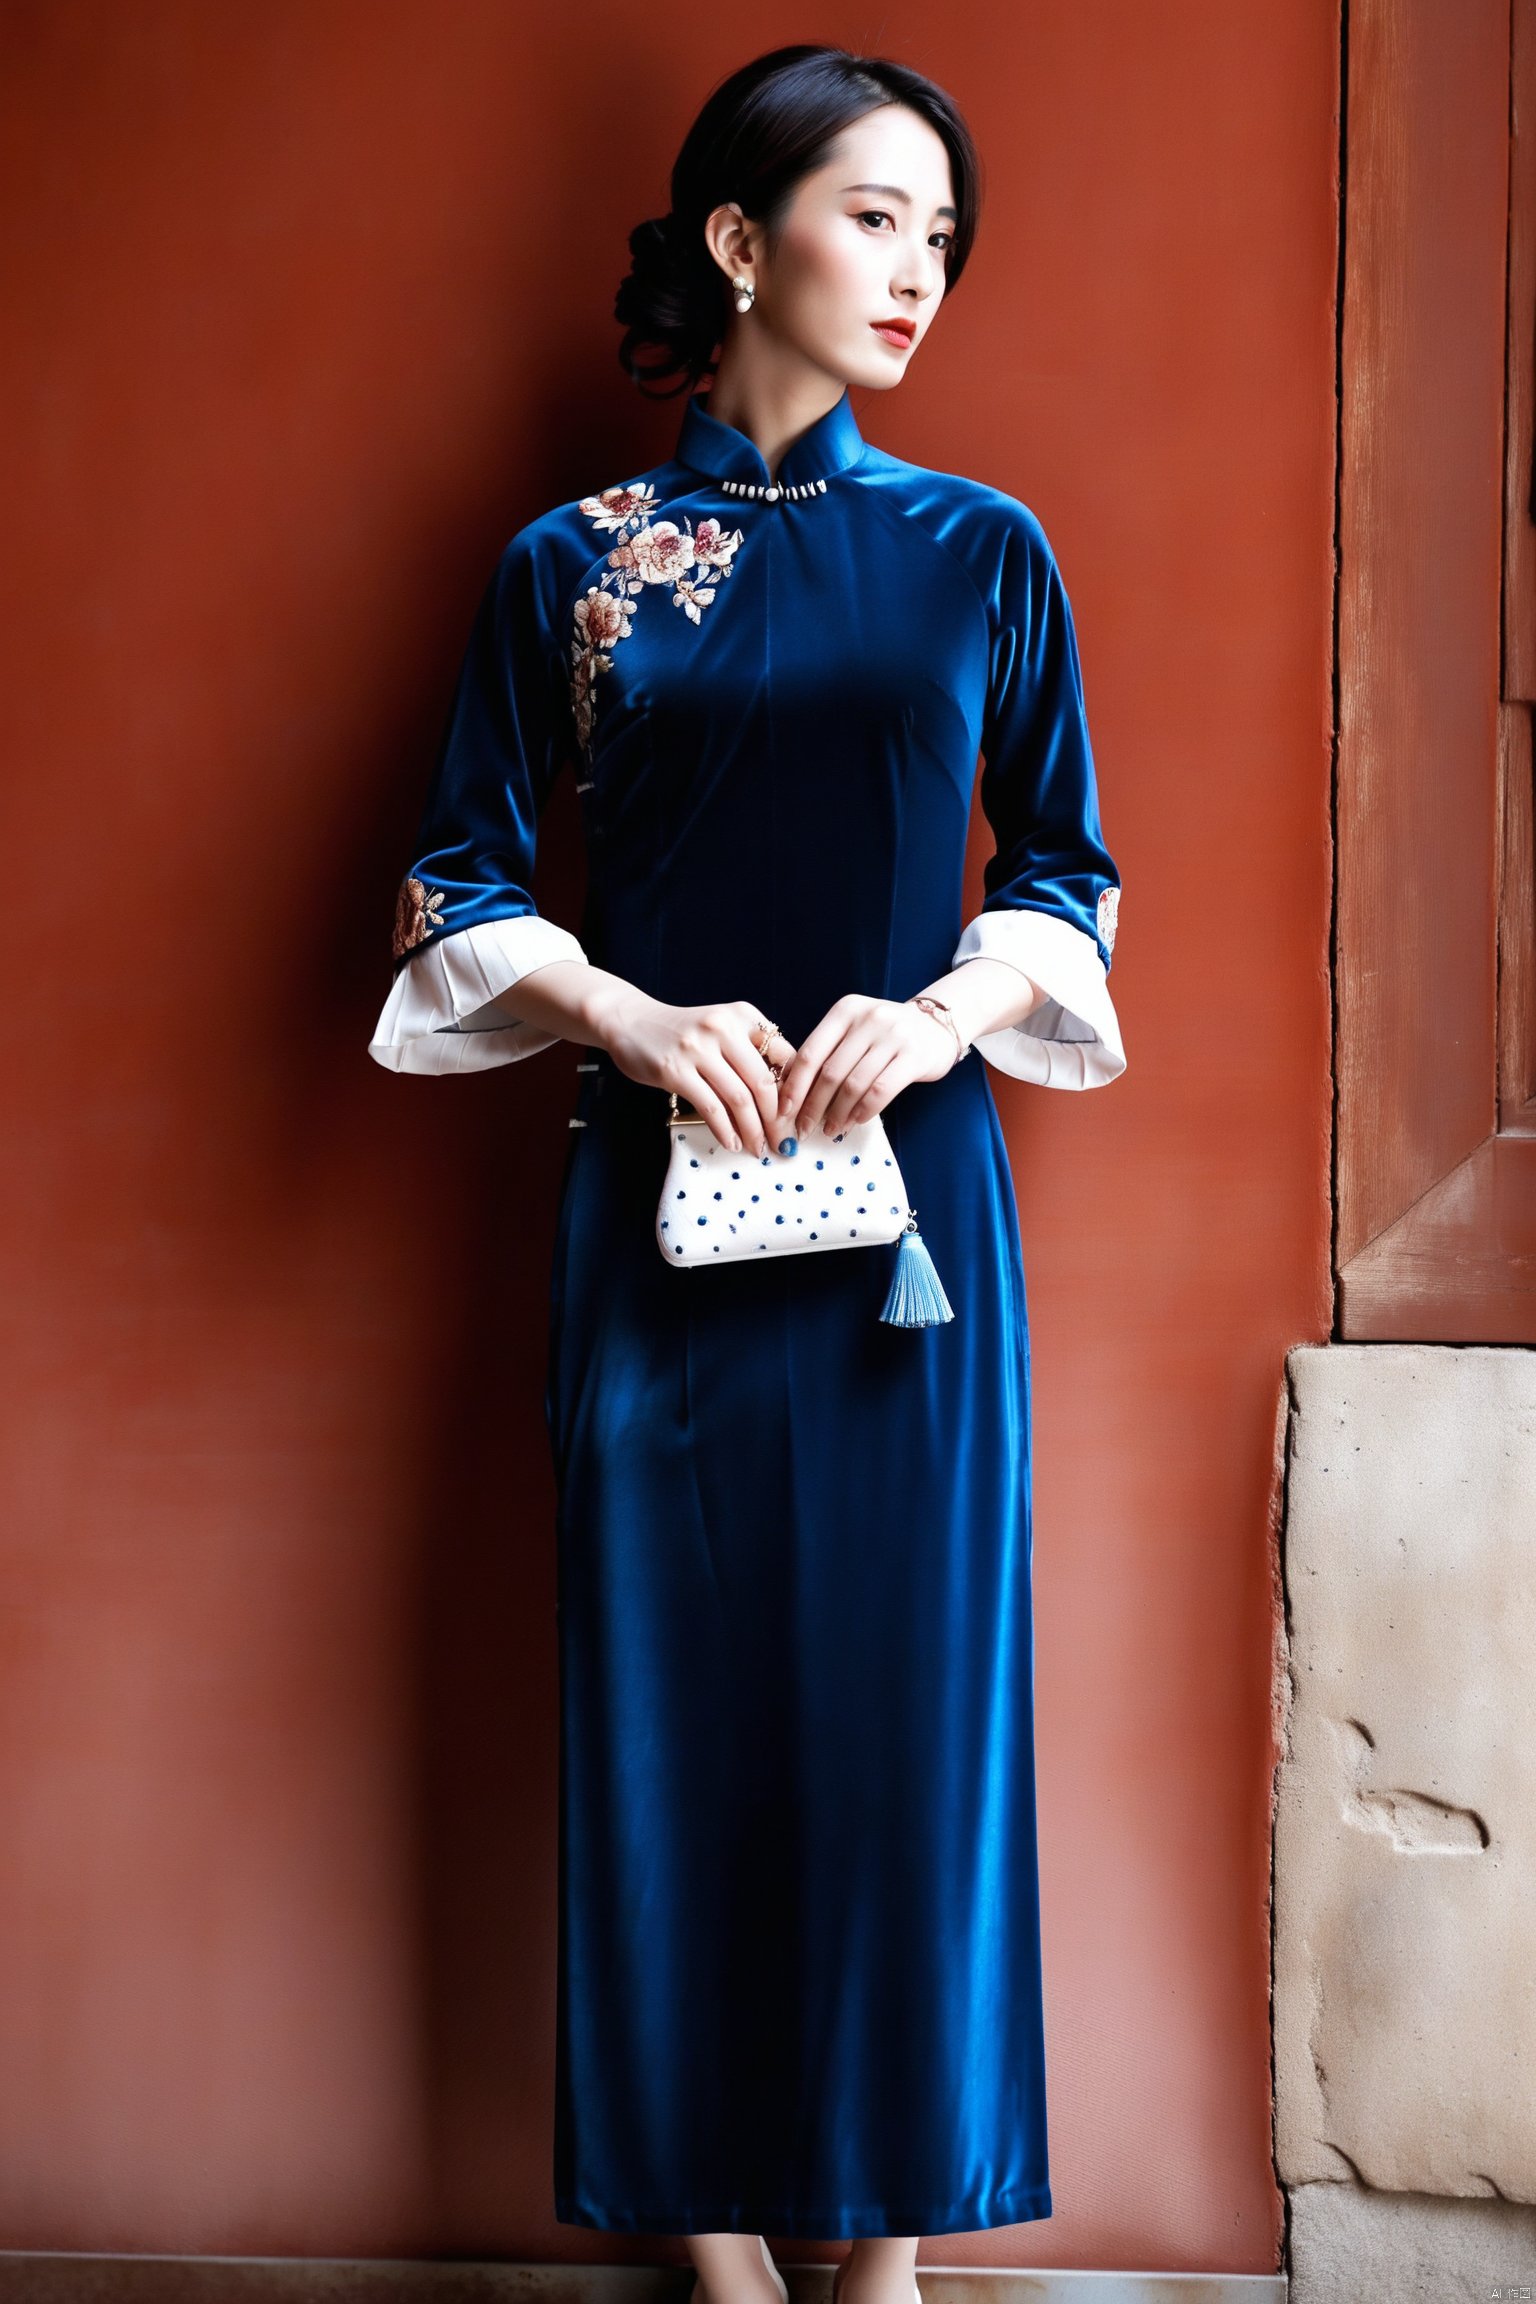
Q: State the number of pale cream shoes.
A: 2